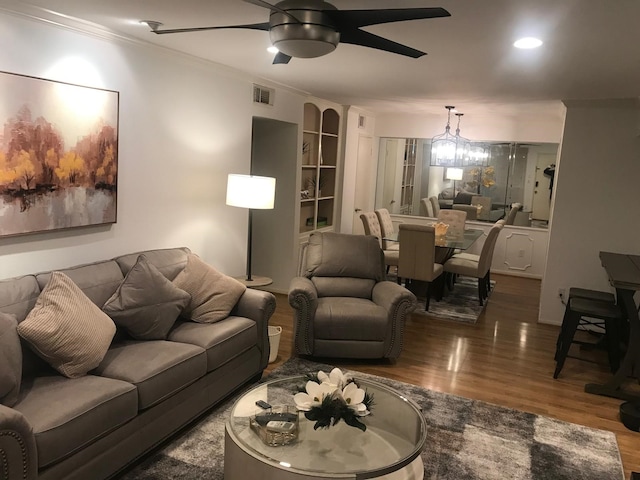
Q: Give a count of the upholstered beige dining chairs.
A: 6